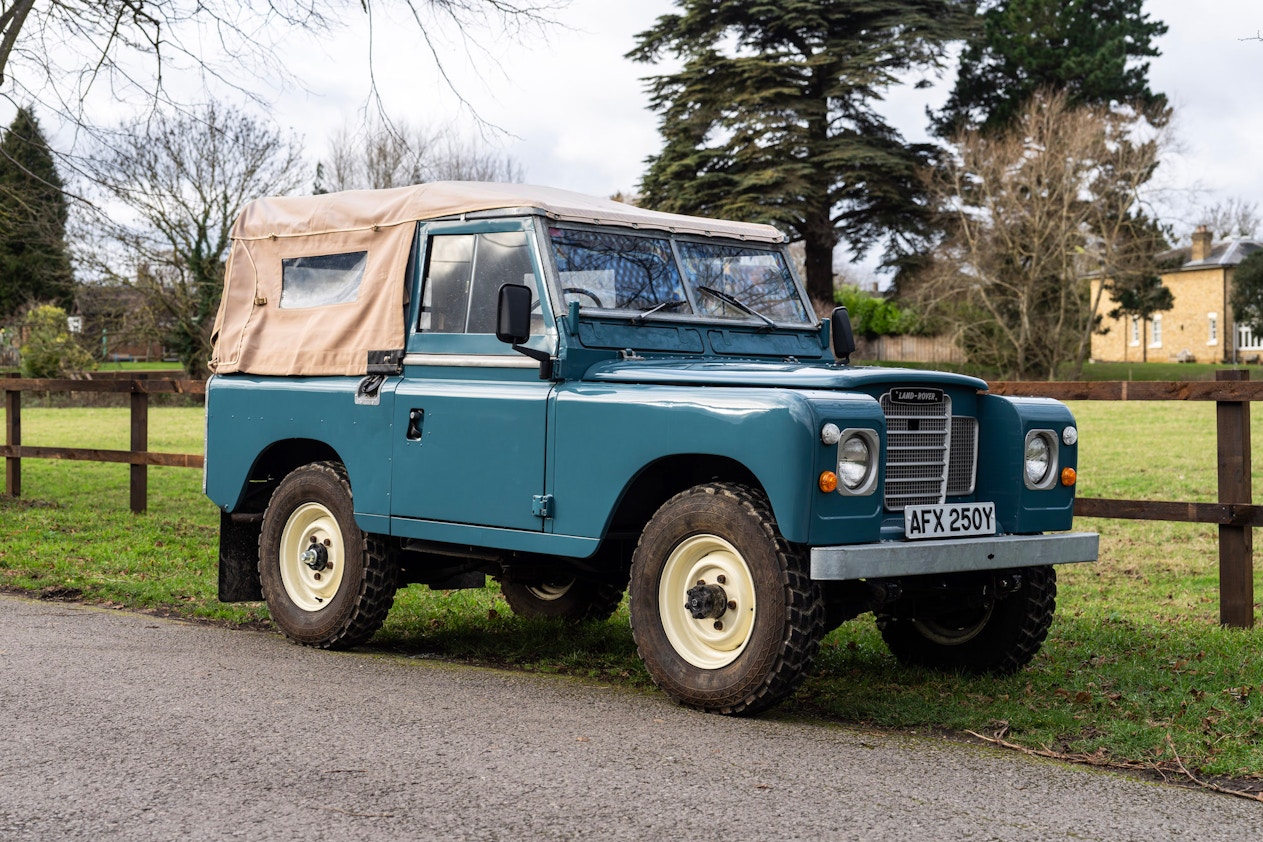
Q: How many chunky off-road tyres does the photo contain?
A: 4